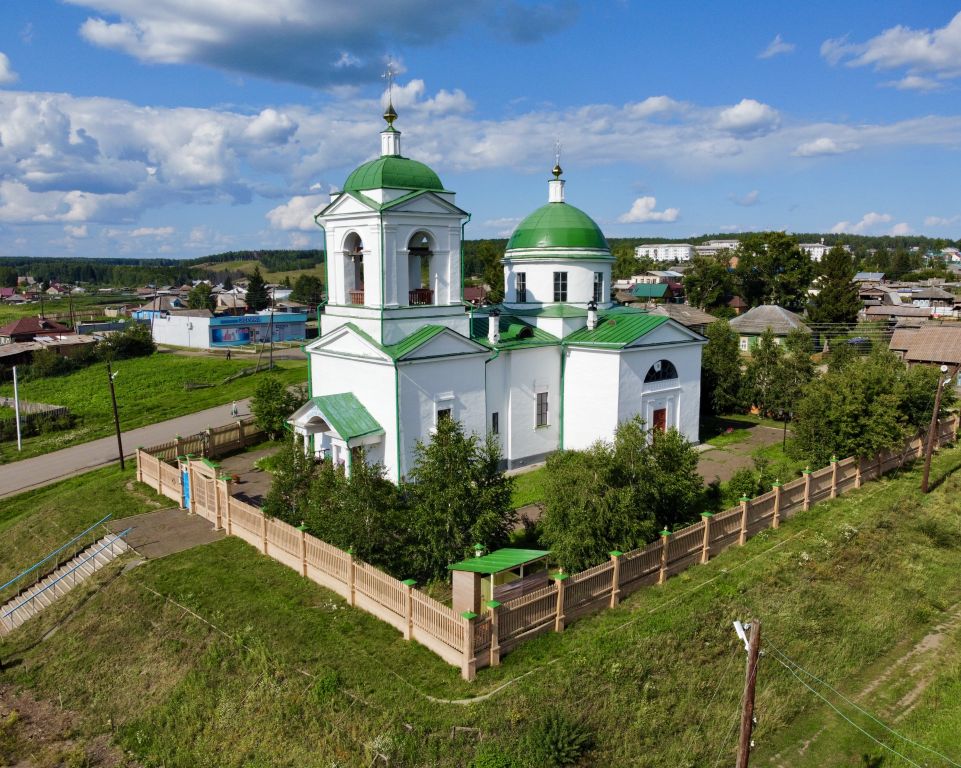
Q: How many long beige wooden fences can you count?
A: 1